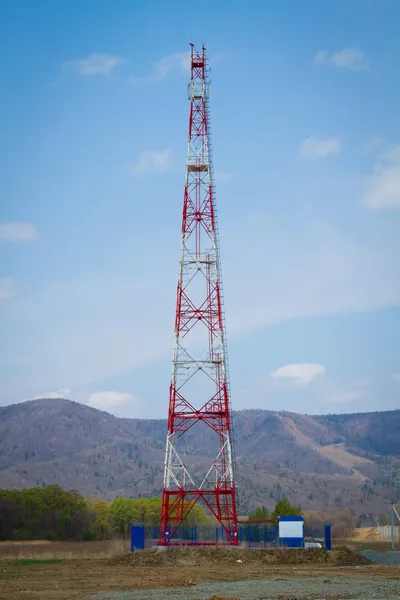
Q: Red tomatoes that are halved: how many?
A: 0